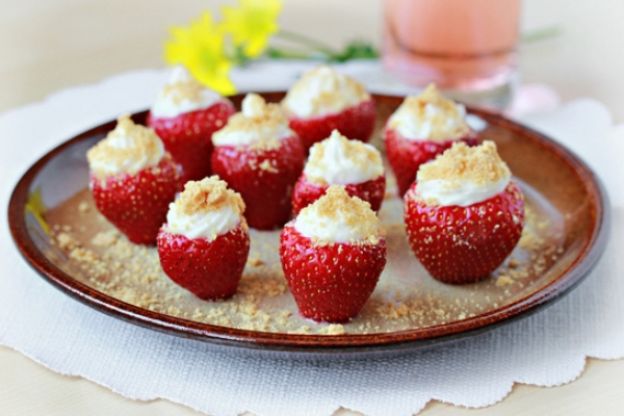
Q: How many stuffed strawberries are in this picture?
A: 9